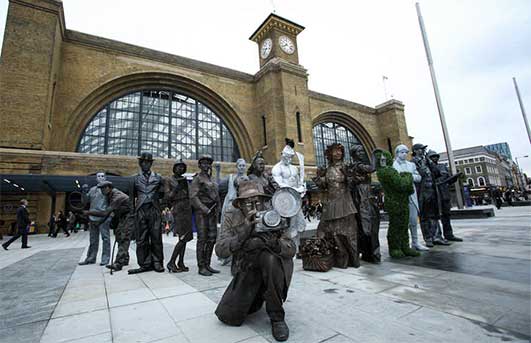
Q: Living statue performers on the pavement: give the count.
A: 15